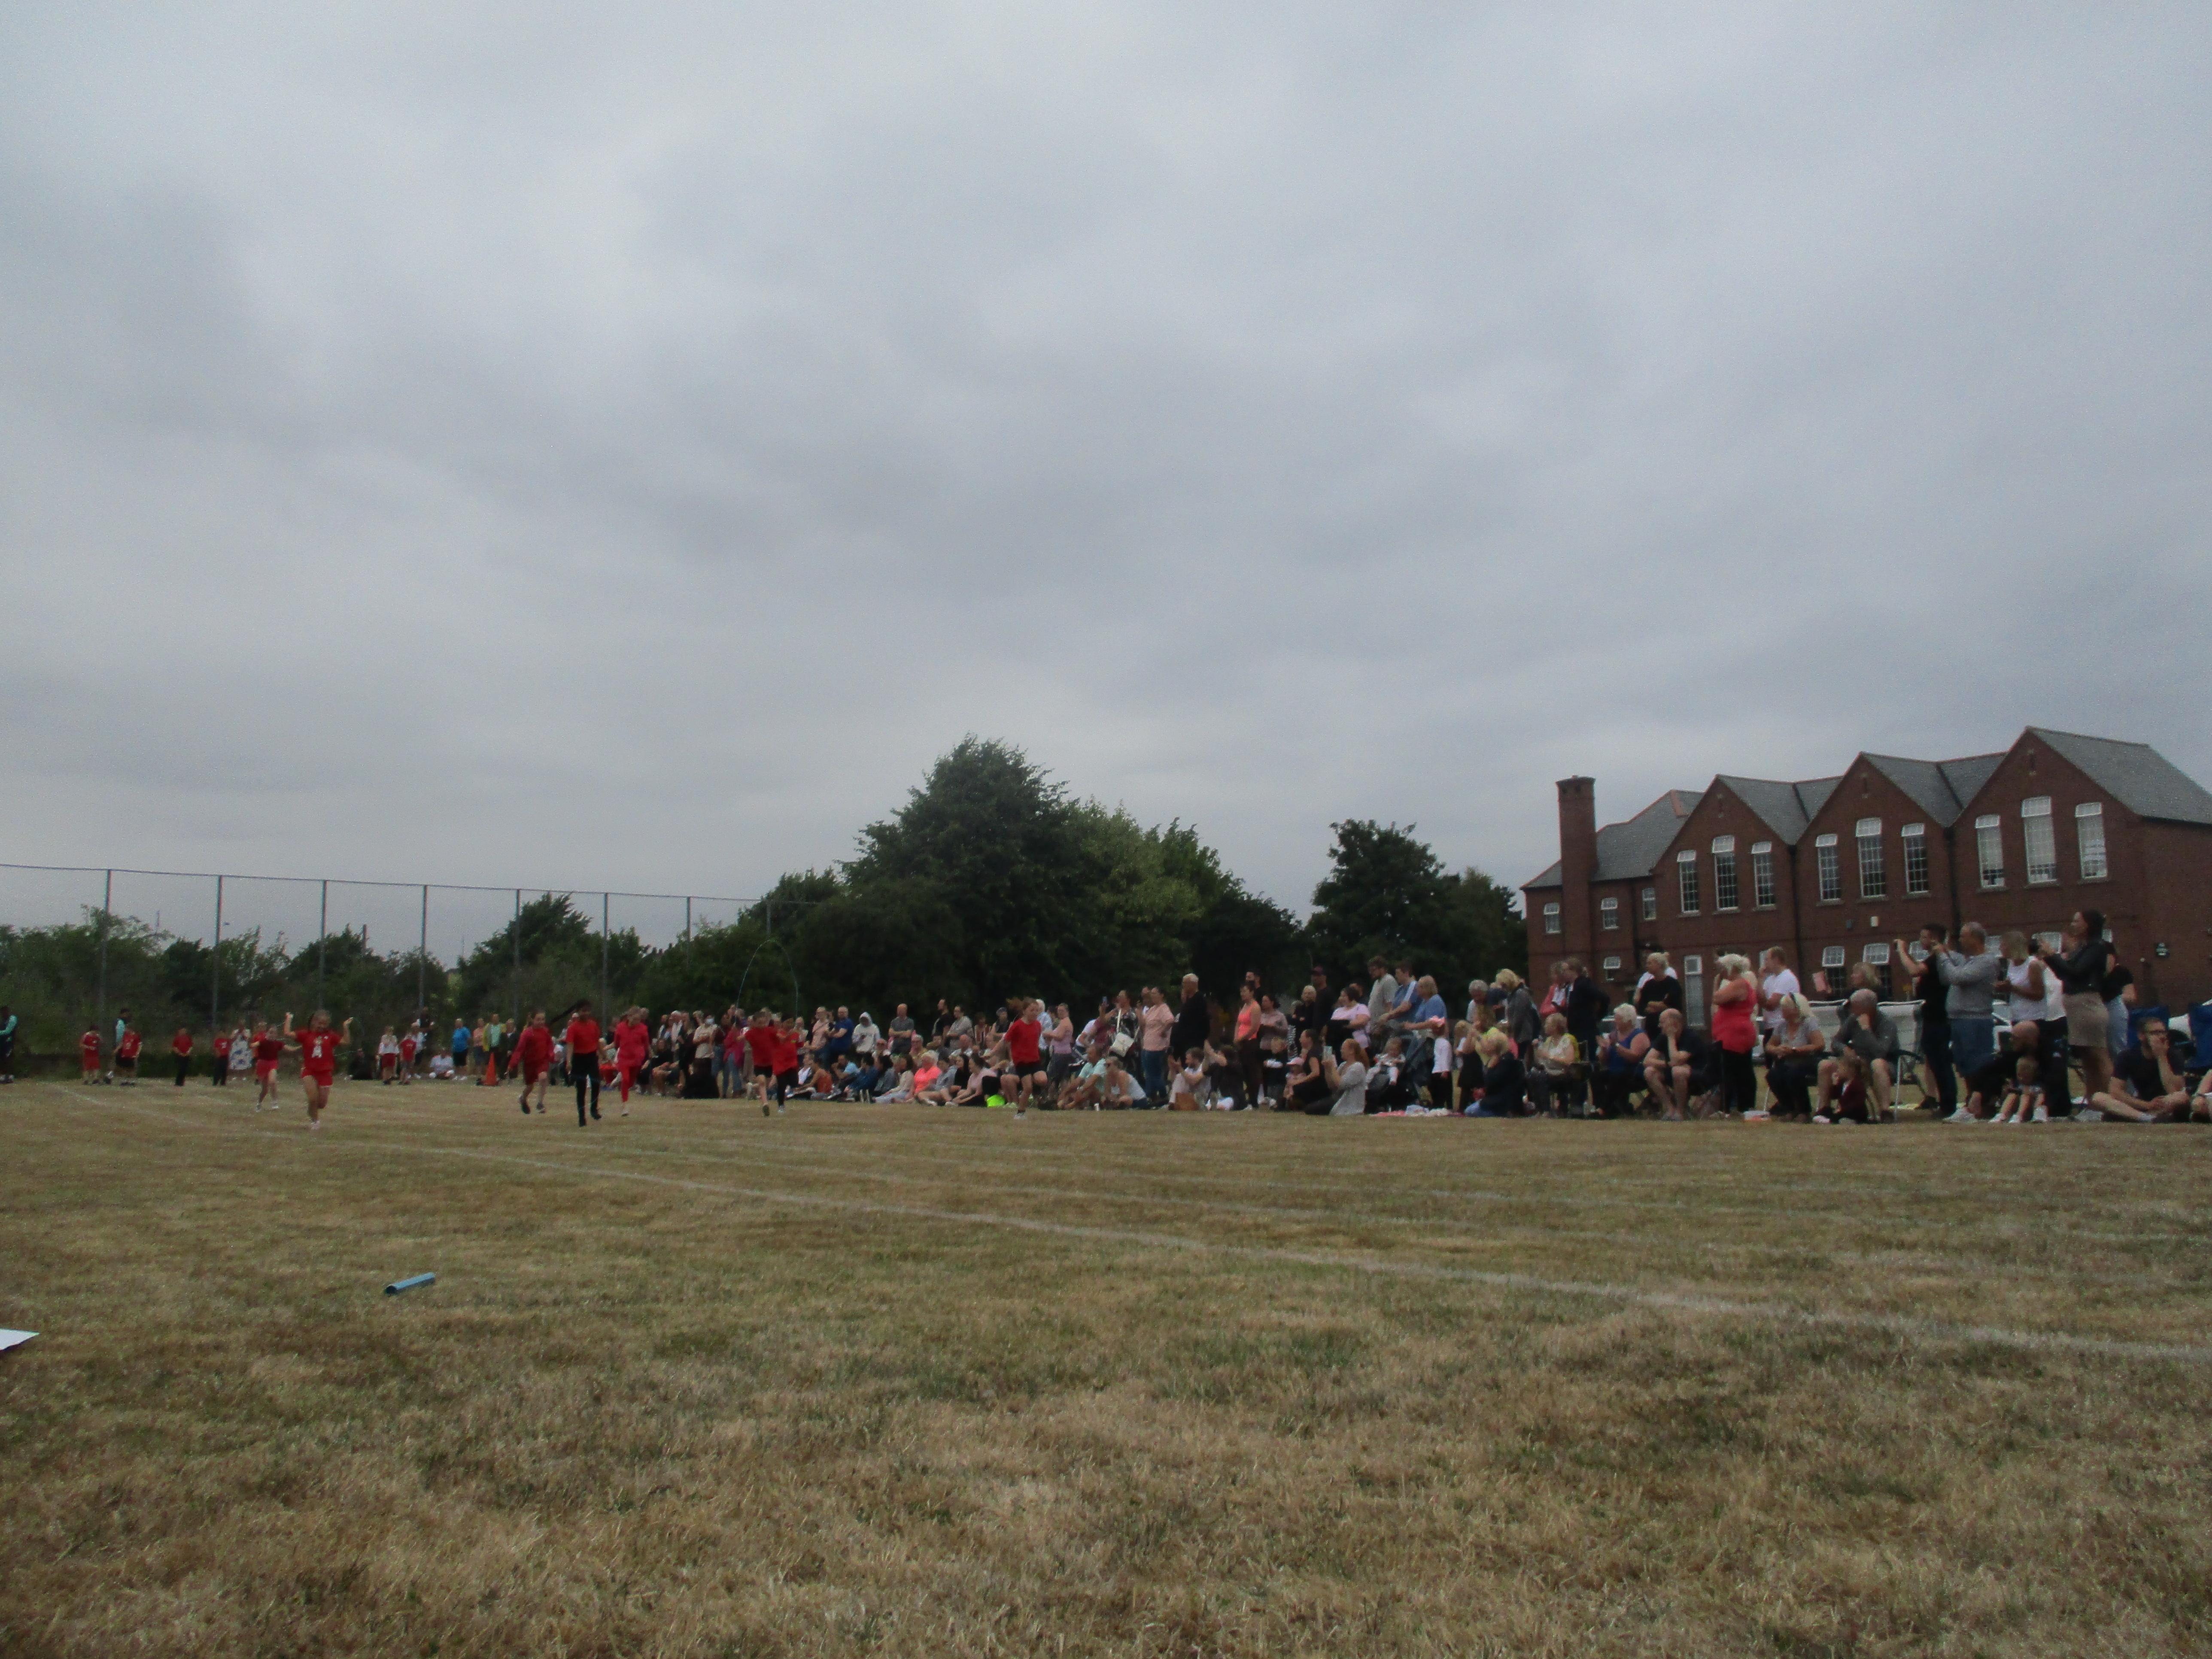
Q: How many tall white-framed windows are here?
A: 9